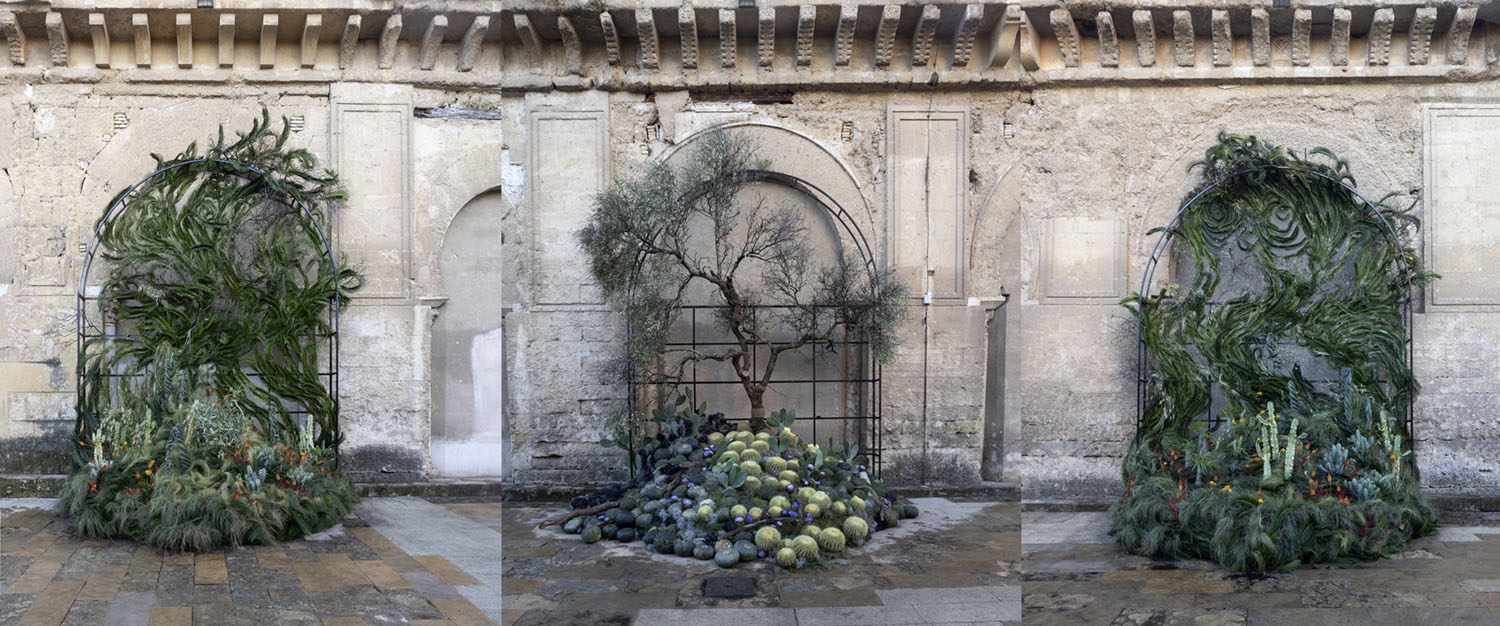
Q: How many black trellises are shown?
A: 3